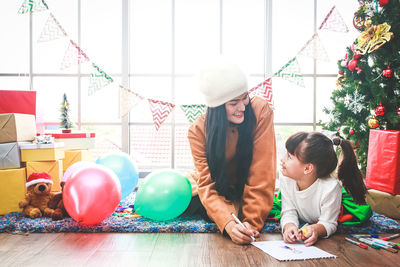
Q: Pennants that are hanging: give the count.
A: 11